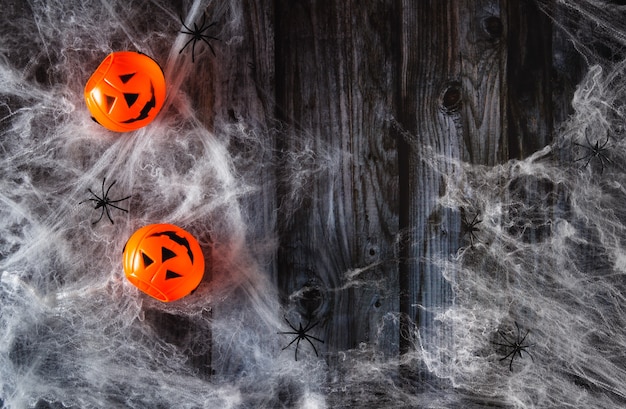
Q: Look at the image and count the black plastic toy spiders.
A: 6